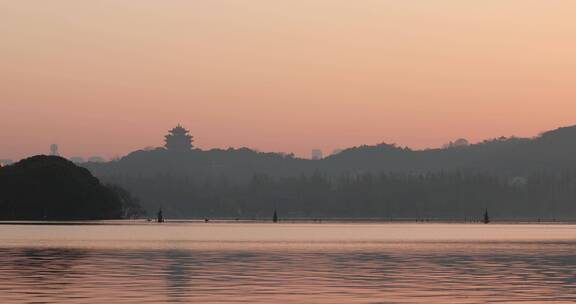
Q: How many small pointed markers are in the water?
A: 3